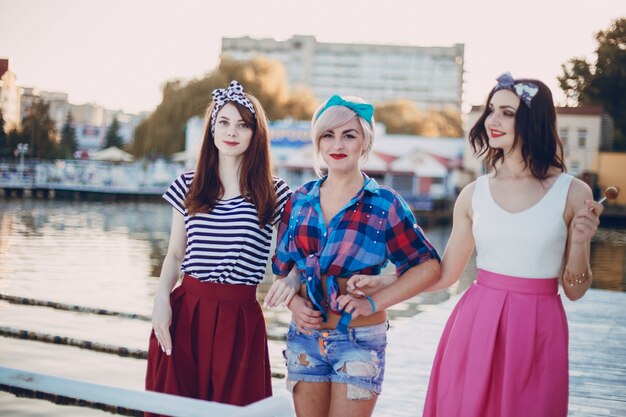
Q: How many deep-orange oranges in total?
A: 0